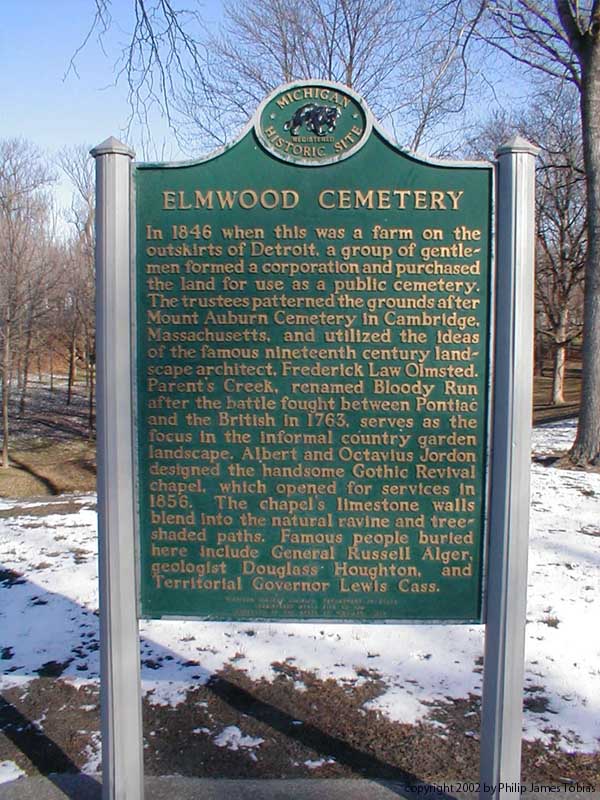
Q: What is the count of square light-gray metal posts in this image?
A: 2